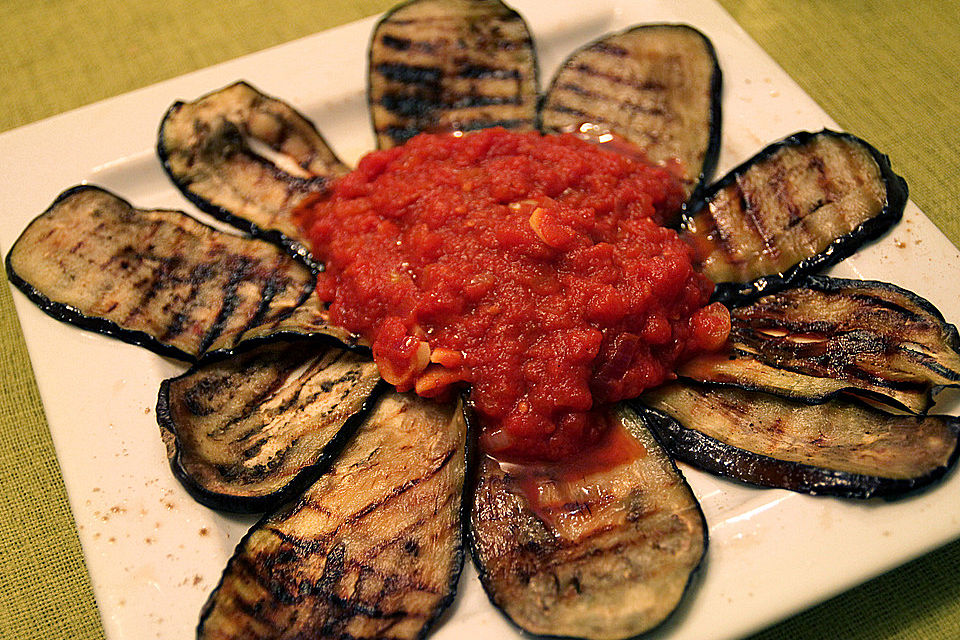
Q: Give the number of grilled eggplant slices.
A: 10